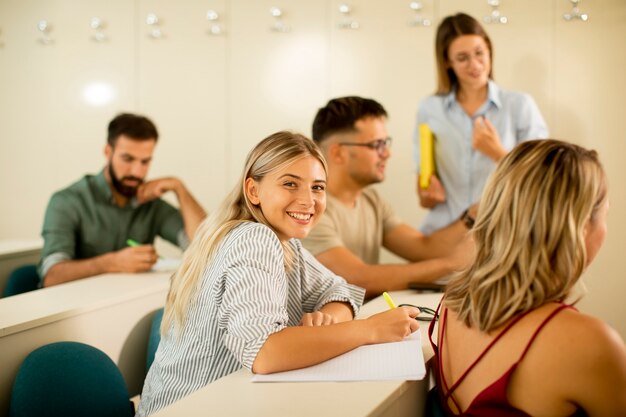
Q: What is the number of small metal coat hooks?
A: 9